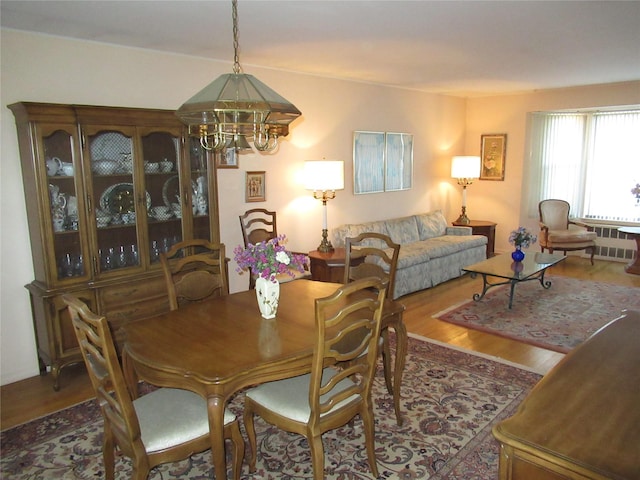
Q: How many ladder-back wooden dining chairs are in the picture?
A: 5